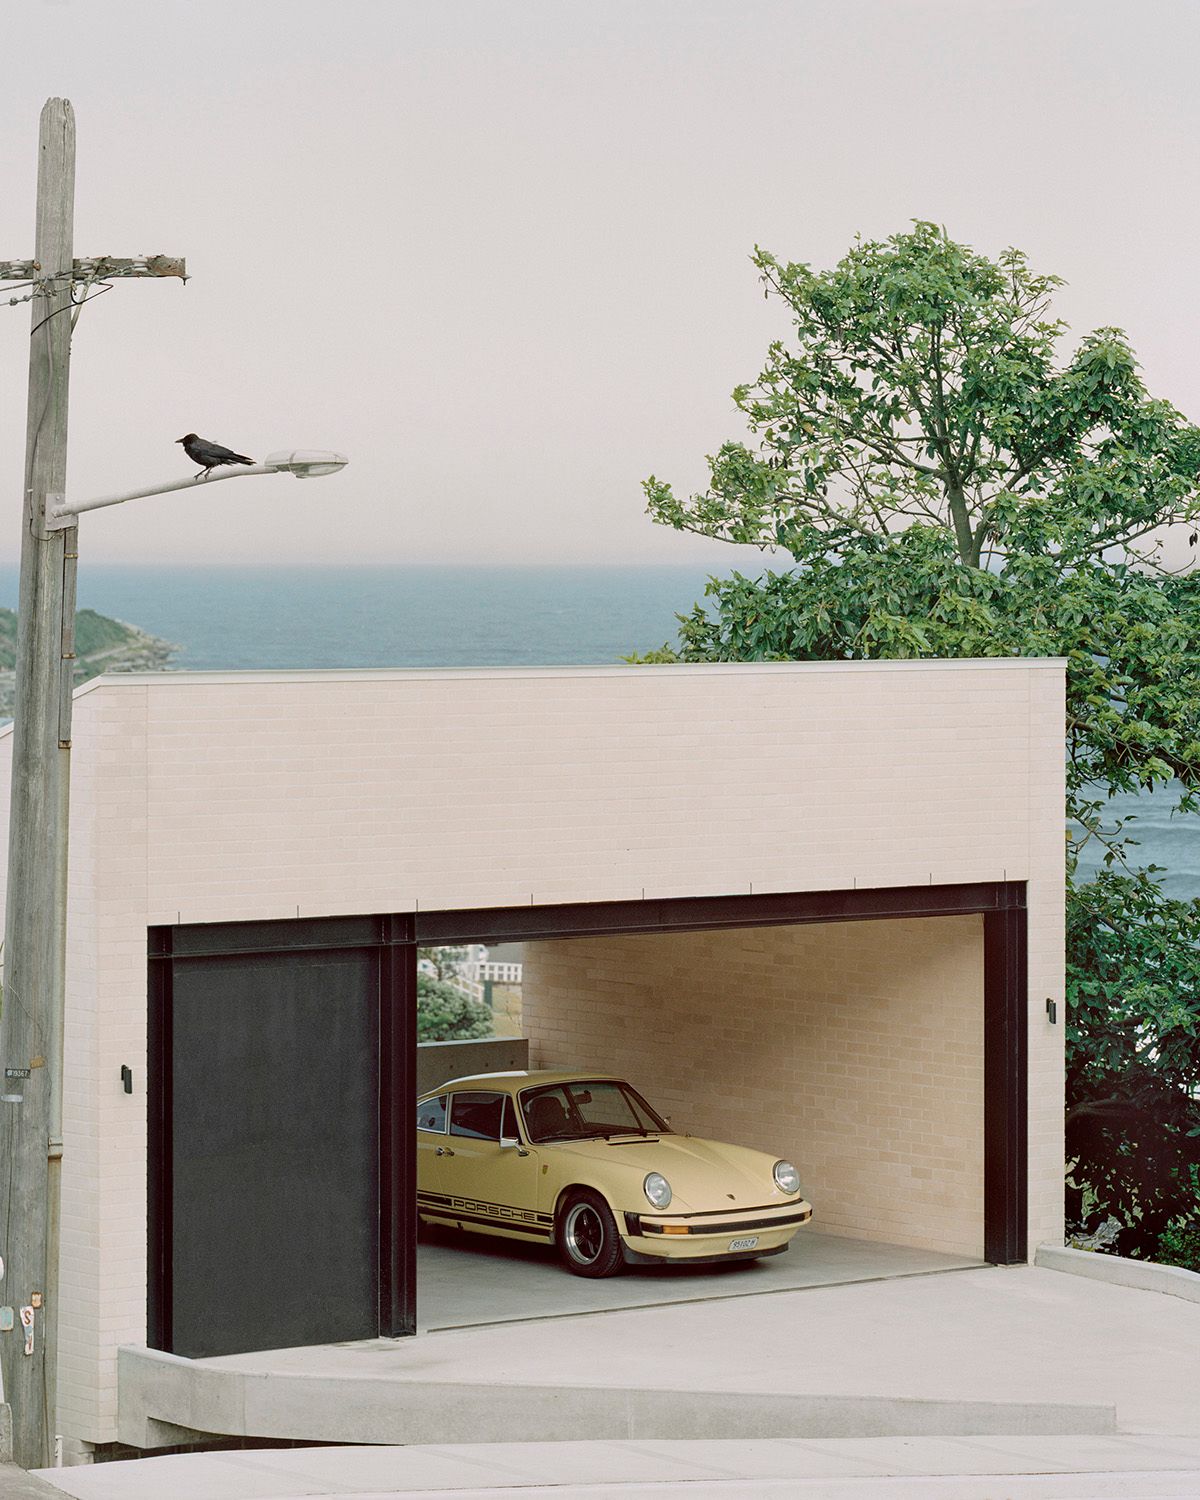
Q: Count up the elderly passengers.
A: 0